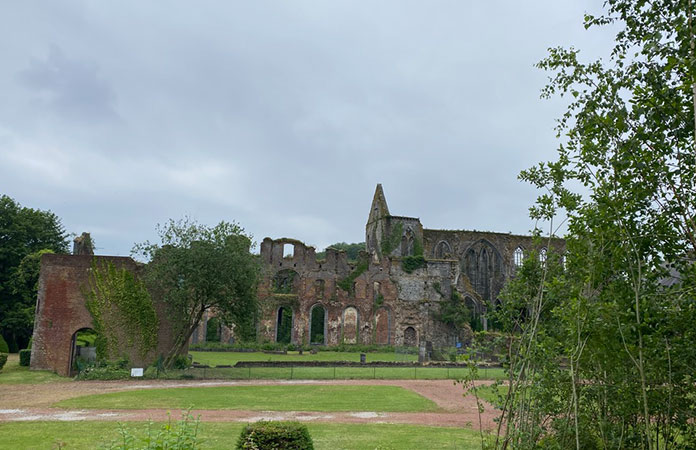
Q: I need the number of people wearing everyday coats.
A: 0